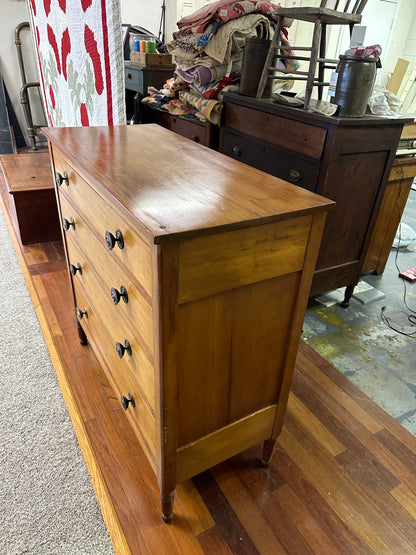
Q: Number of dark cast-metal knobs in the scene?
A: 8